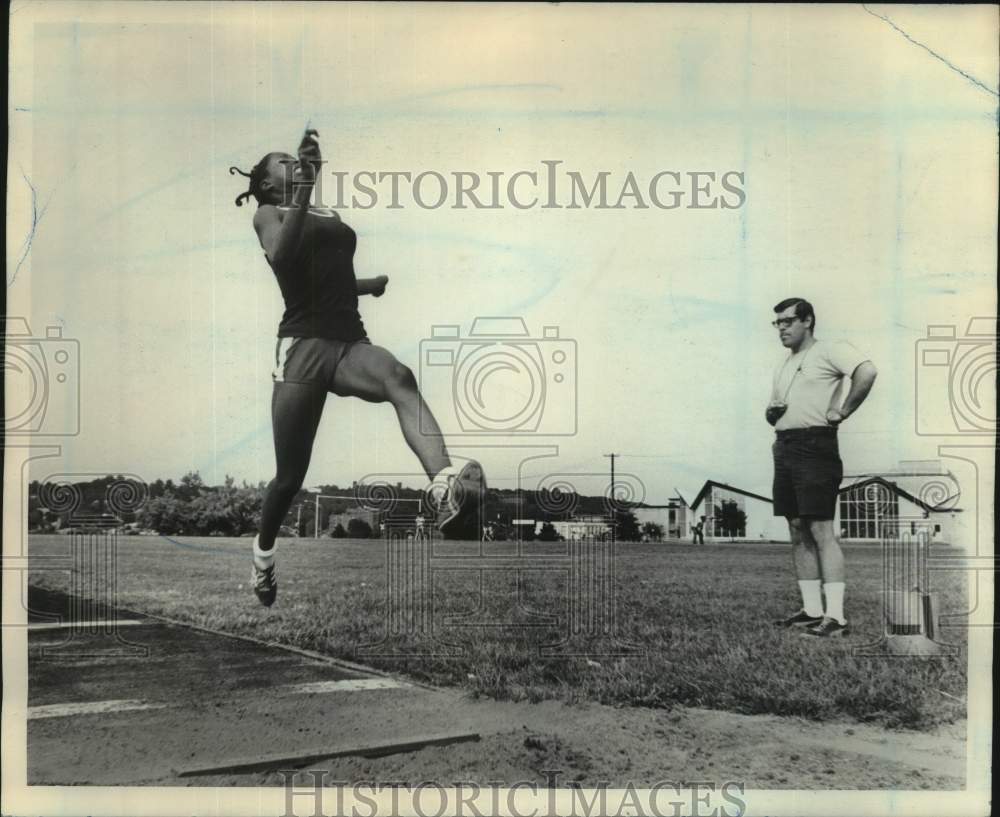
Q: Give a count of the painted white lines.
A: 3